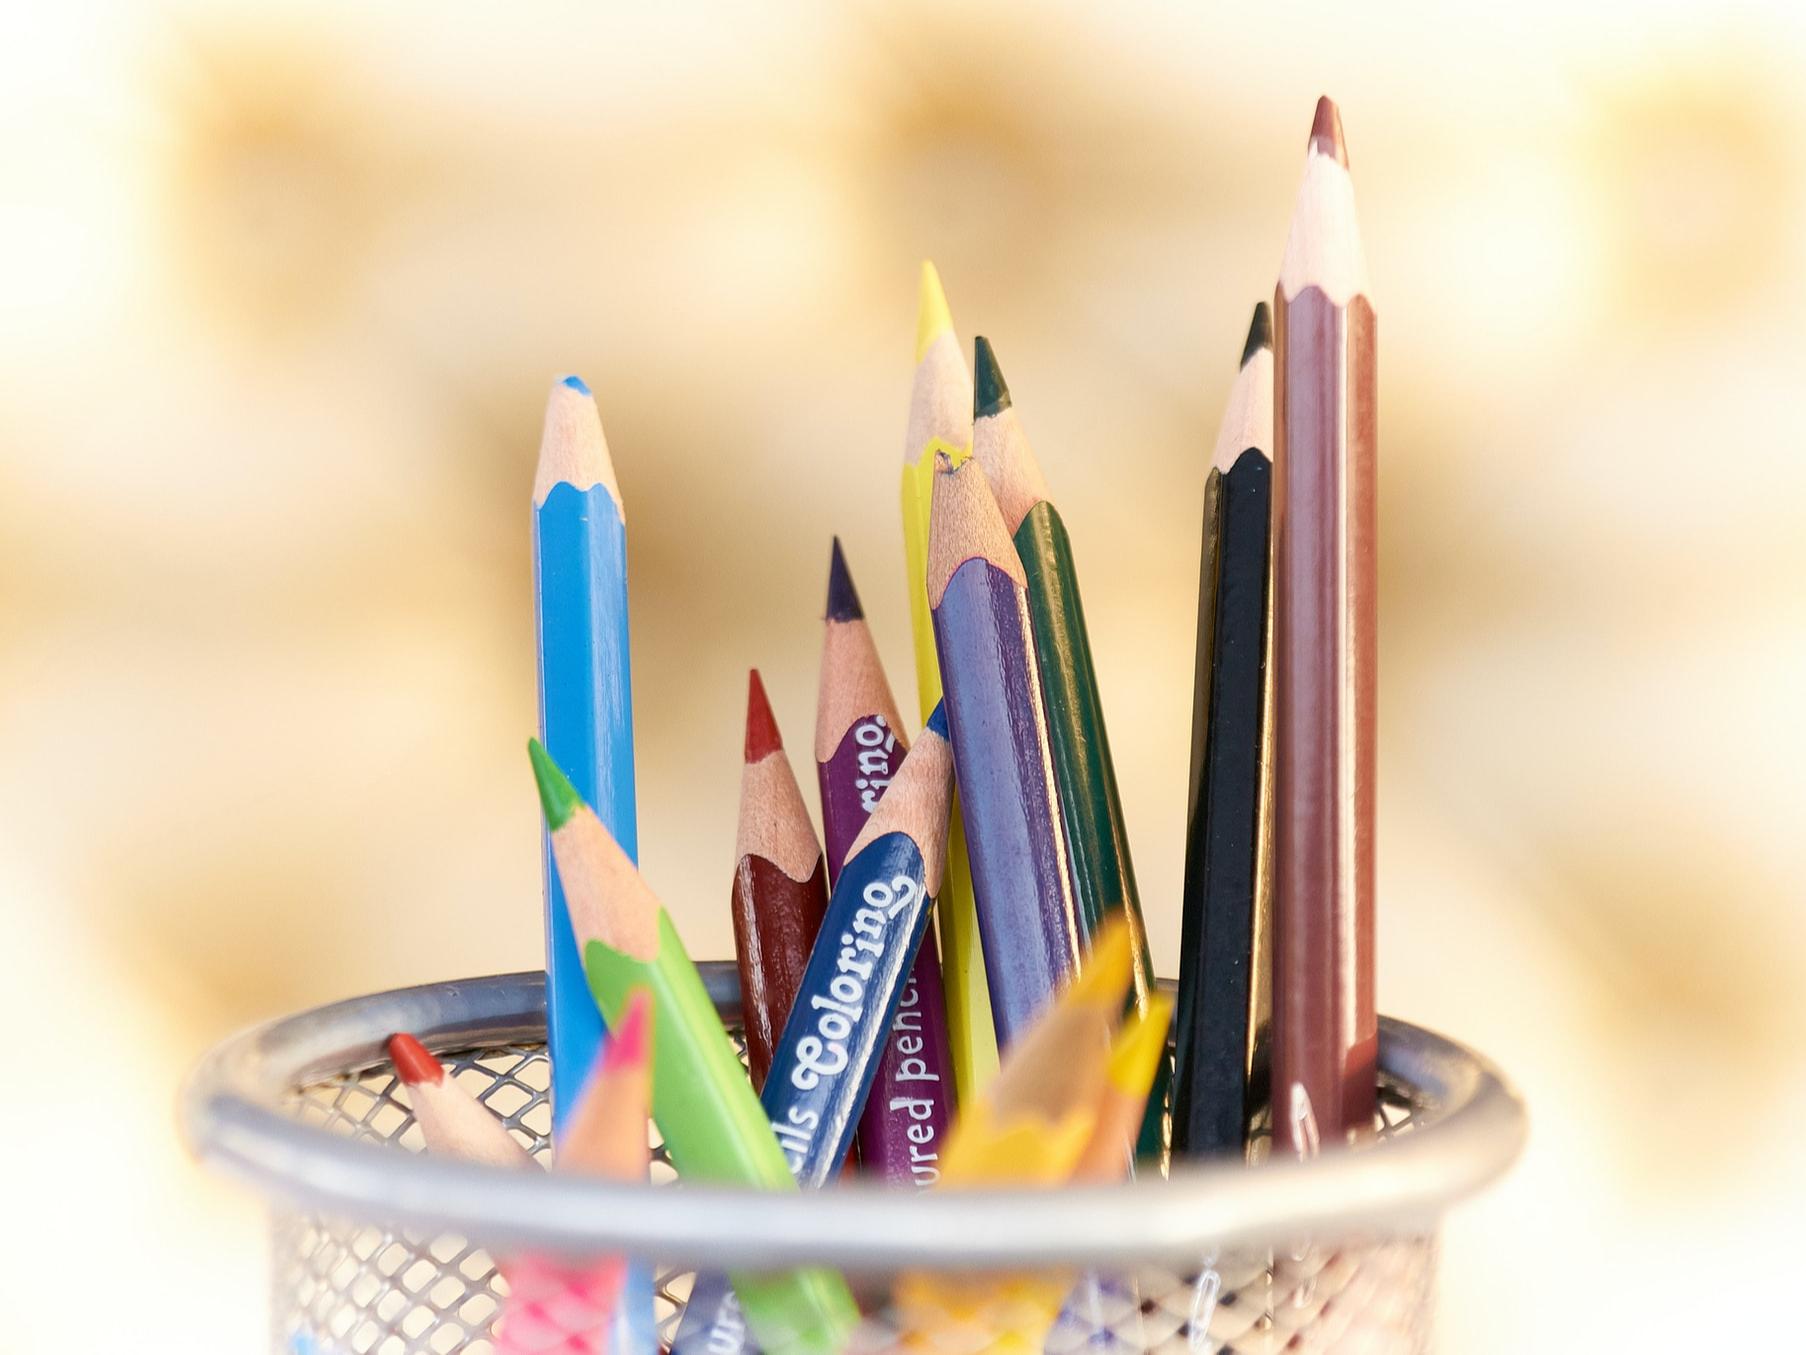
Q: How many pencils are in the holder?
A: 14